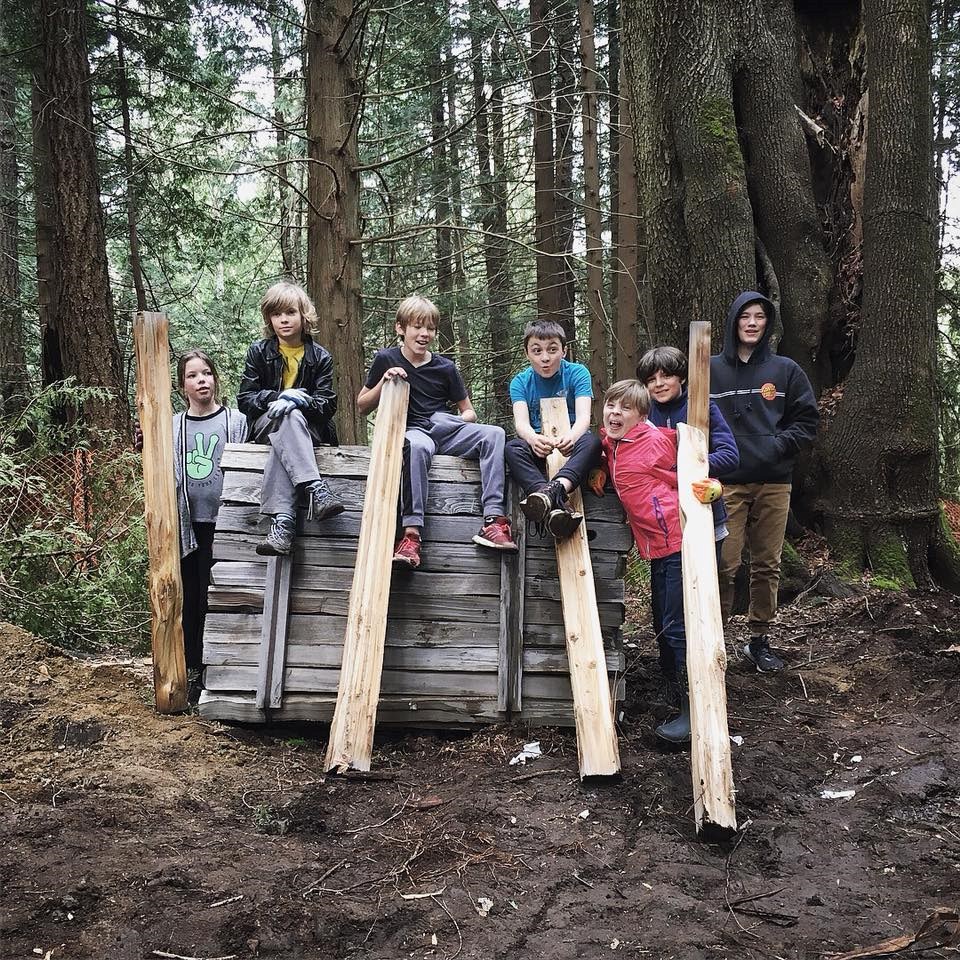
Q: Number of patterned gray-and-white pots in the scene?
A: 0